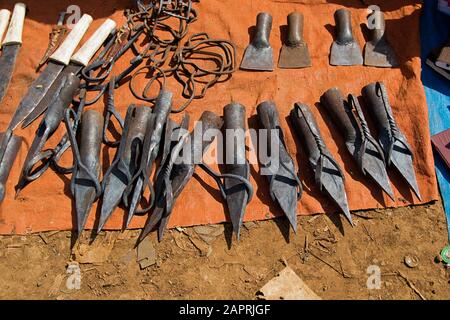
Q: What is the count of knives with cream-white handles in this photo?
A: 4